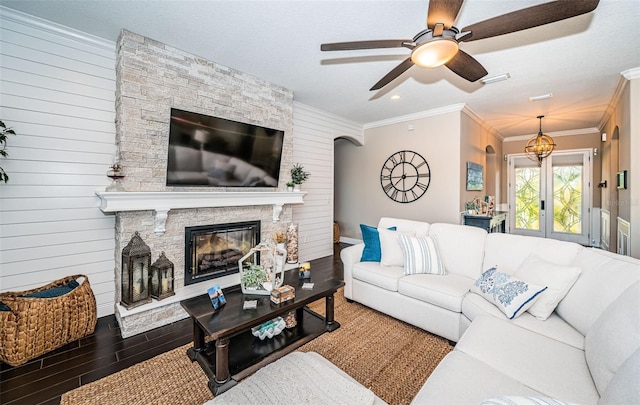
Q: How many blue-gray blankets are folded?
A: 1